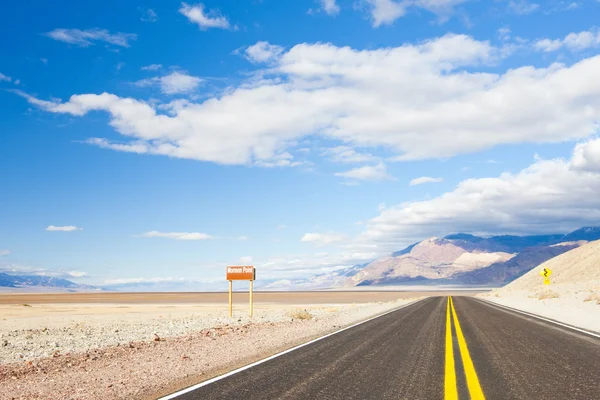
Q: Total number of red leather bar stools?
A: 0